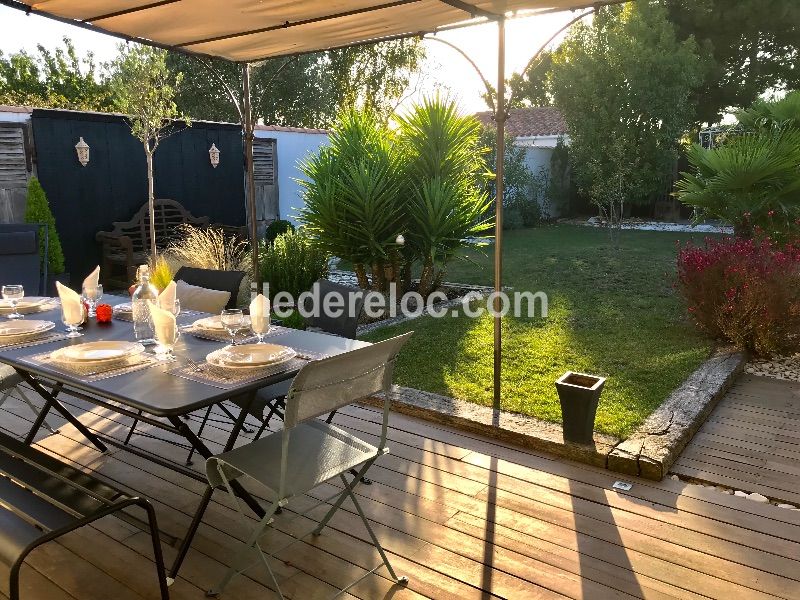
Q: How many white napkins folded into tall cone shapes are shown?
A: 5